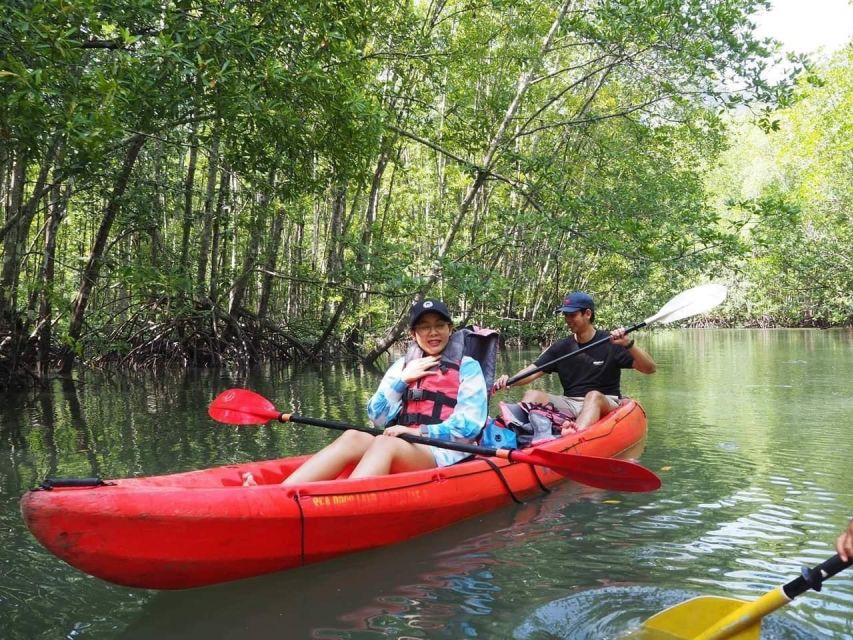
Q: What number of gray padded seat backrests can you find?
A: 1